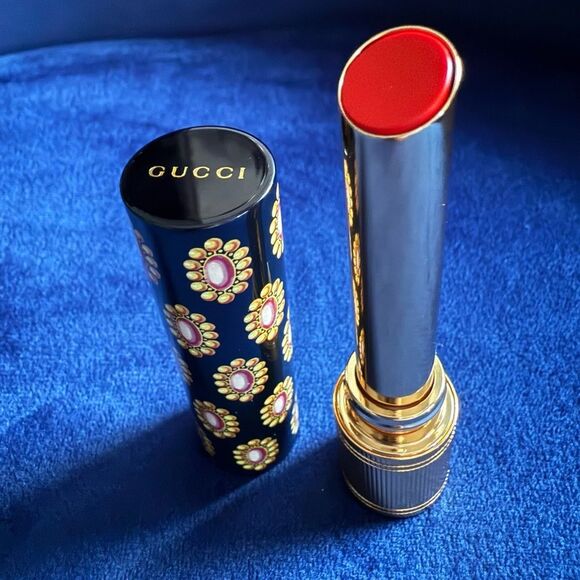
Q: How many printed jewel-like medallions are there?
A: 13